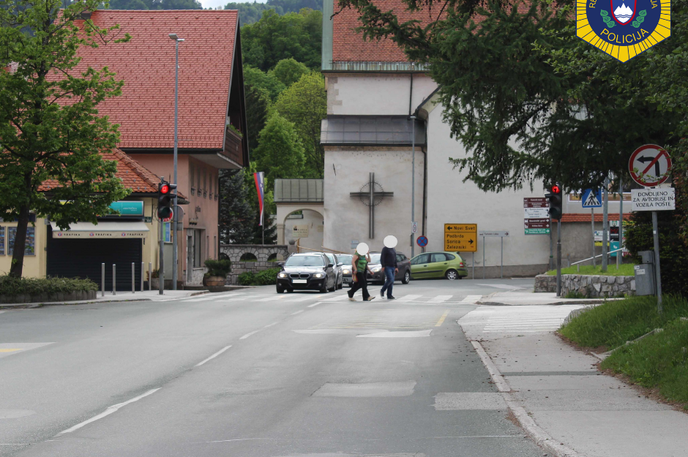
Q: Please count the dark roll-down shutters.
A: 1